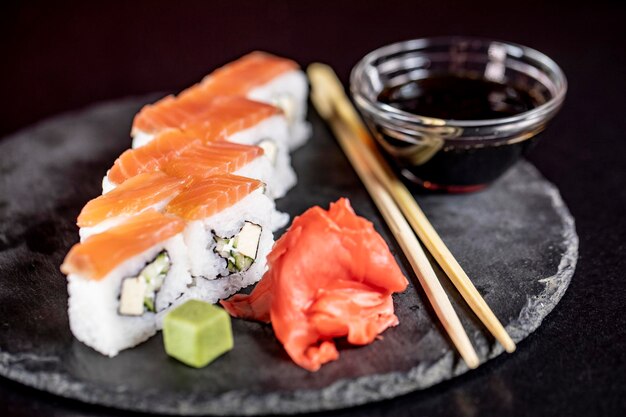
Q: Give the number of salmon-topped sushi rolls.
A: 8